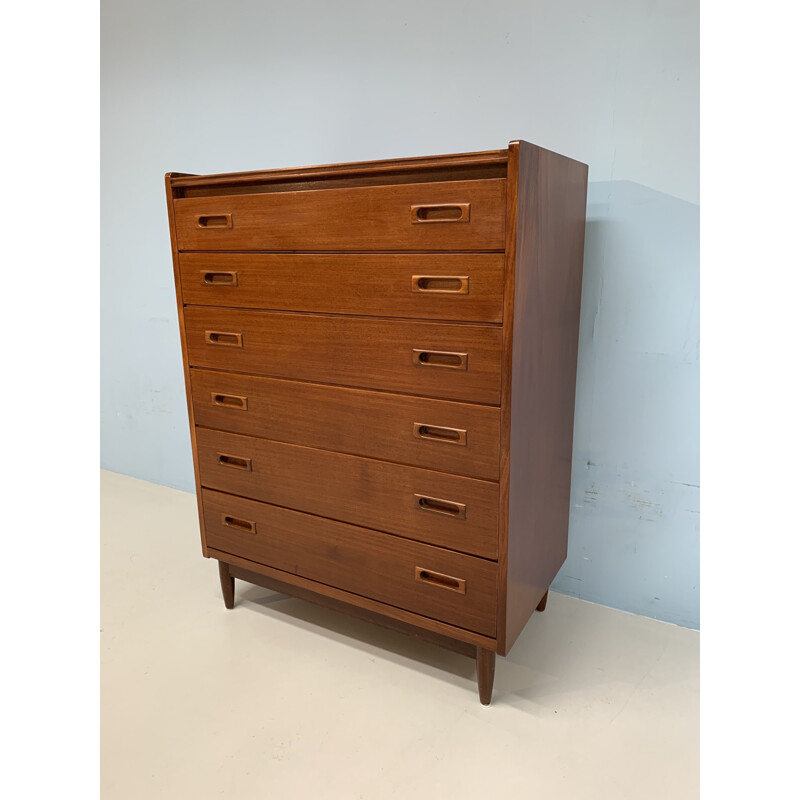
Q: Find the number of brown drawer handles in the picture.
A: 12